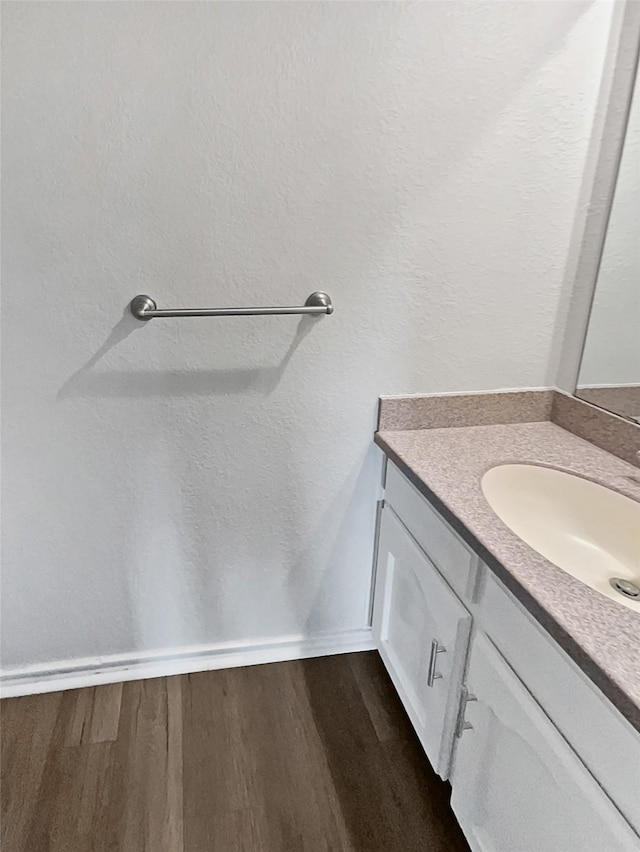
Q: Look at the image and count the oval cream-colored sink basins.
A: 1